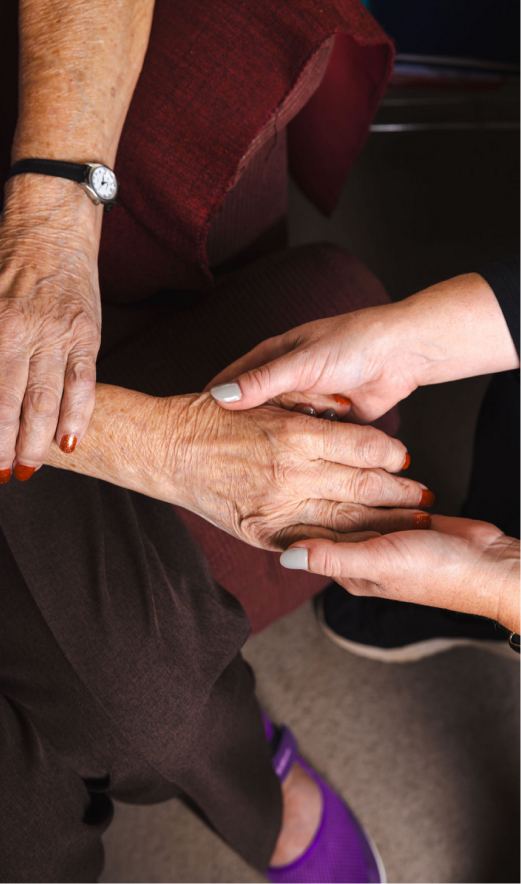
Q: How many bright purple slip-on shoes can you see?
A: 1